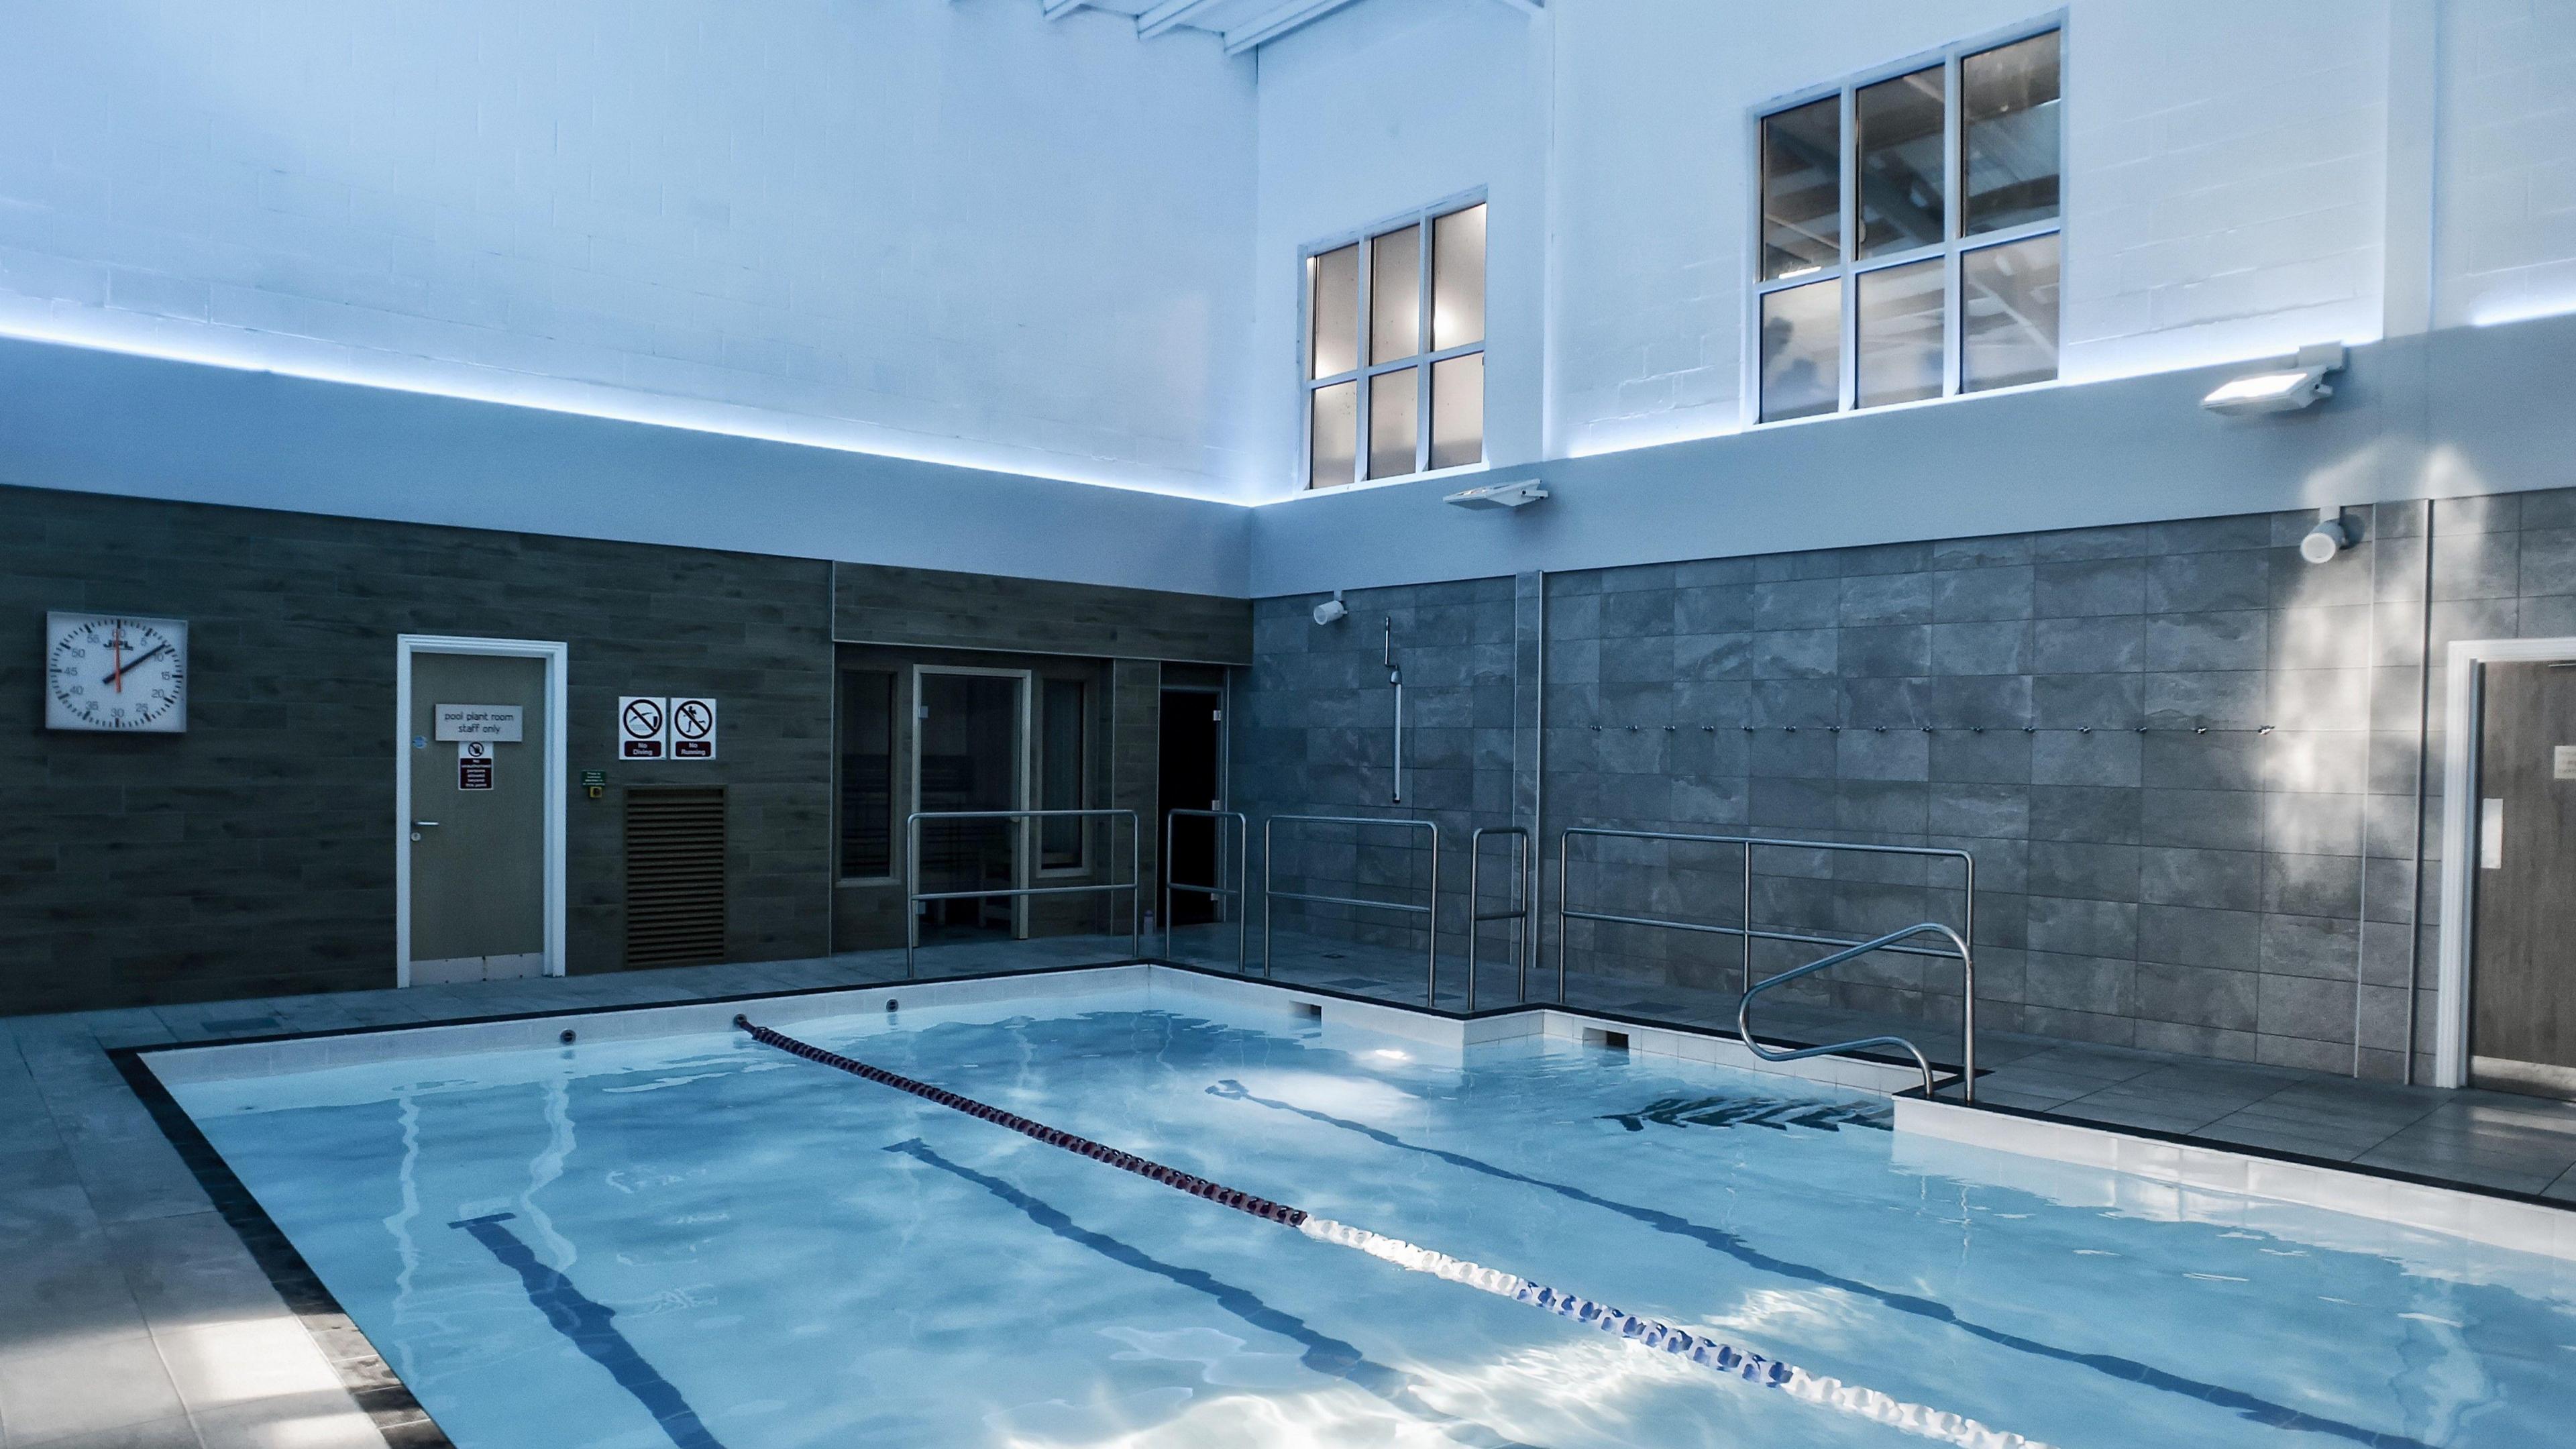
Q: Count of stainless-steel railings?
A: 6